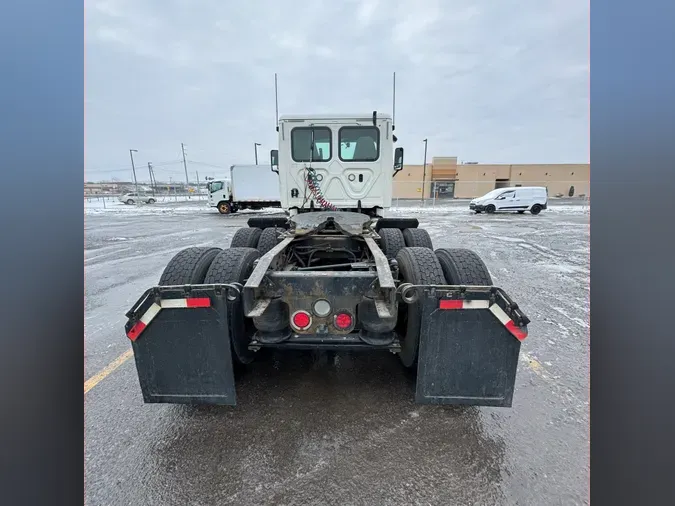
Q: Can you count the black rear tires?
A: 8